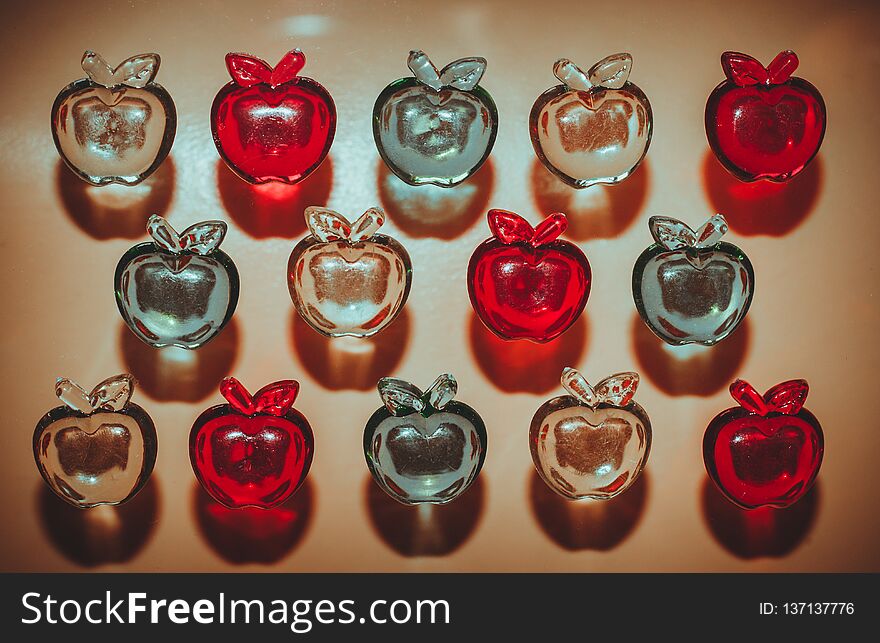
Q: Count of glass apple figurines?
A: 14